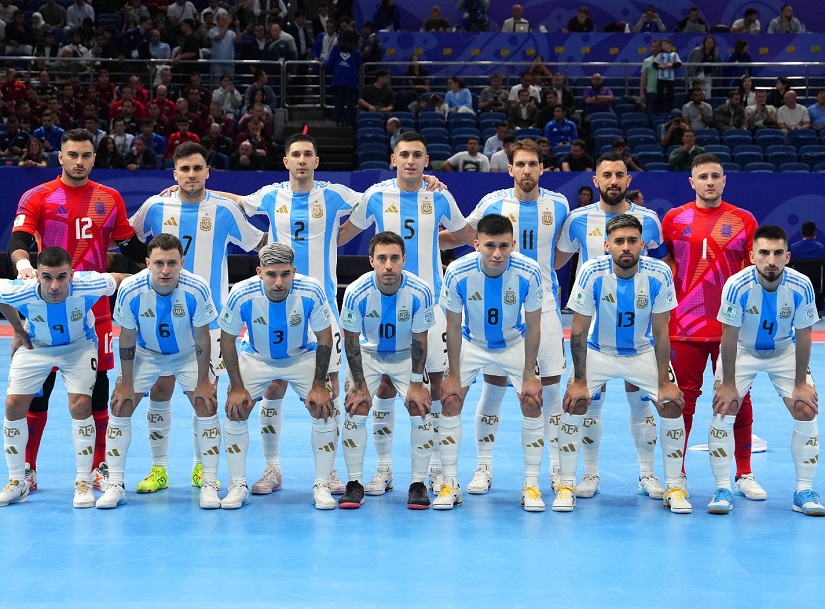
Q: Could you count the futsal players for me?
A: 14